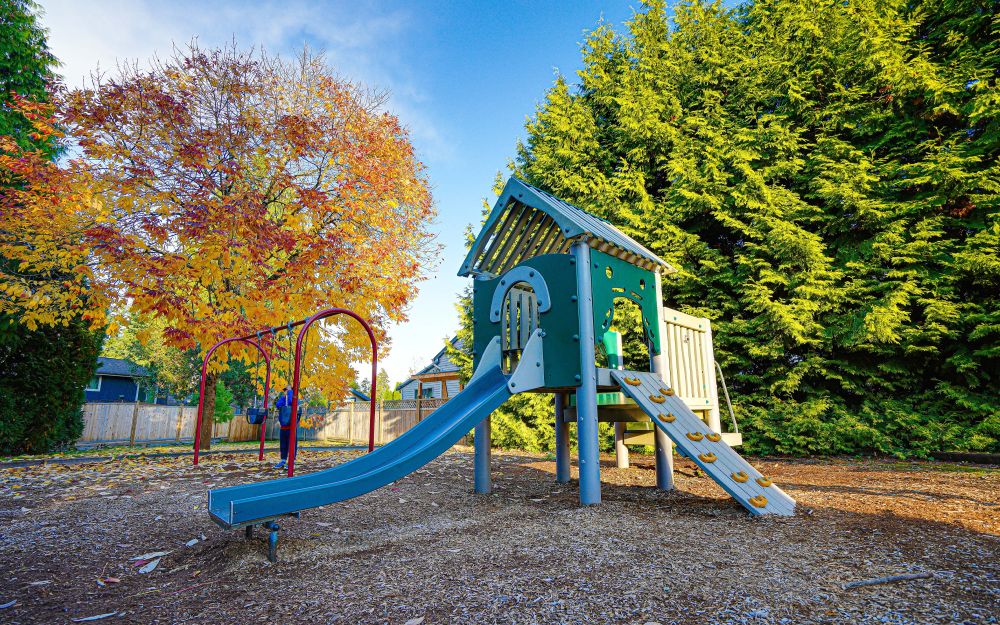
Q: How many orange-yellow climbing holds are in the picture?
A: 10